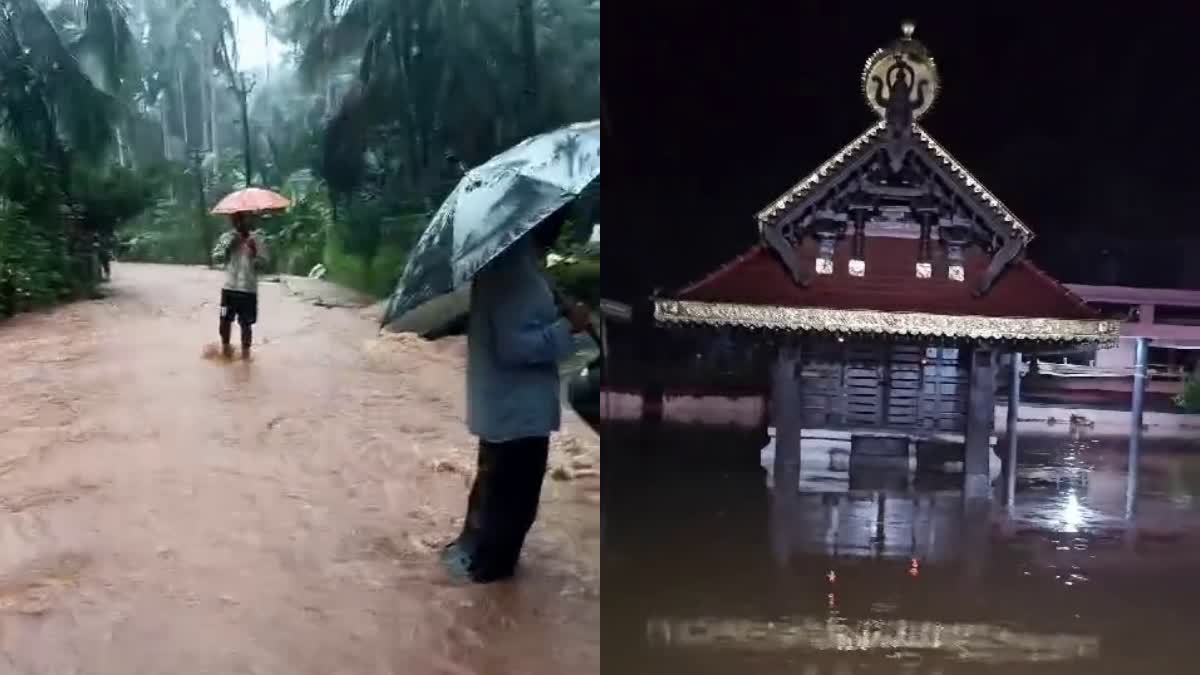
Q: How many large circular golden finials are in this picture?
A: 1